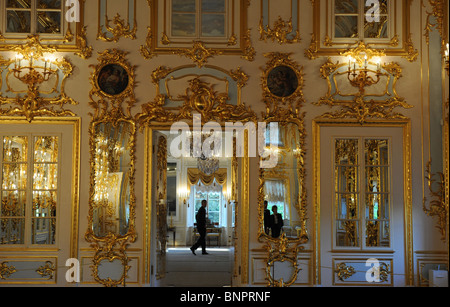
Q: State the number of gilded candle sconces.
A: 2